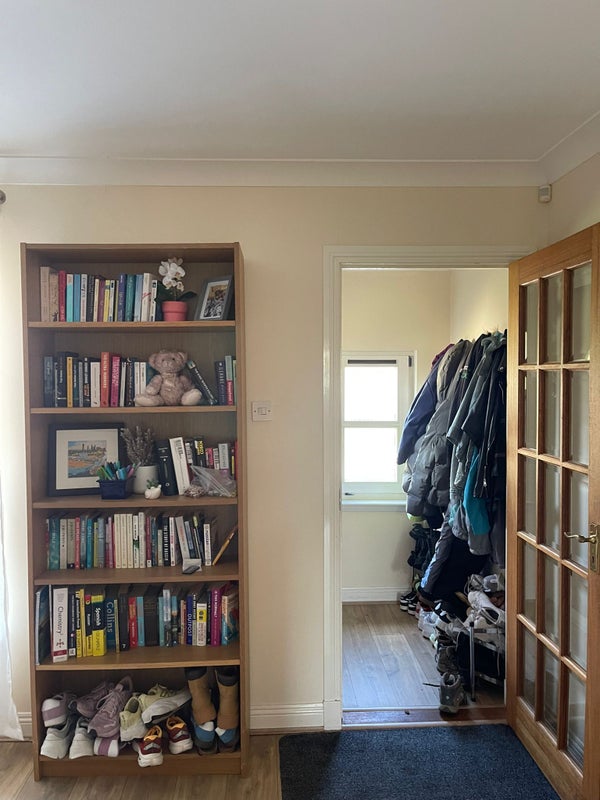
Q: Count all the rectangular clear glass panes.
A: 15